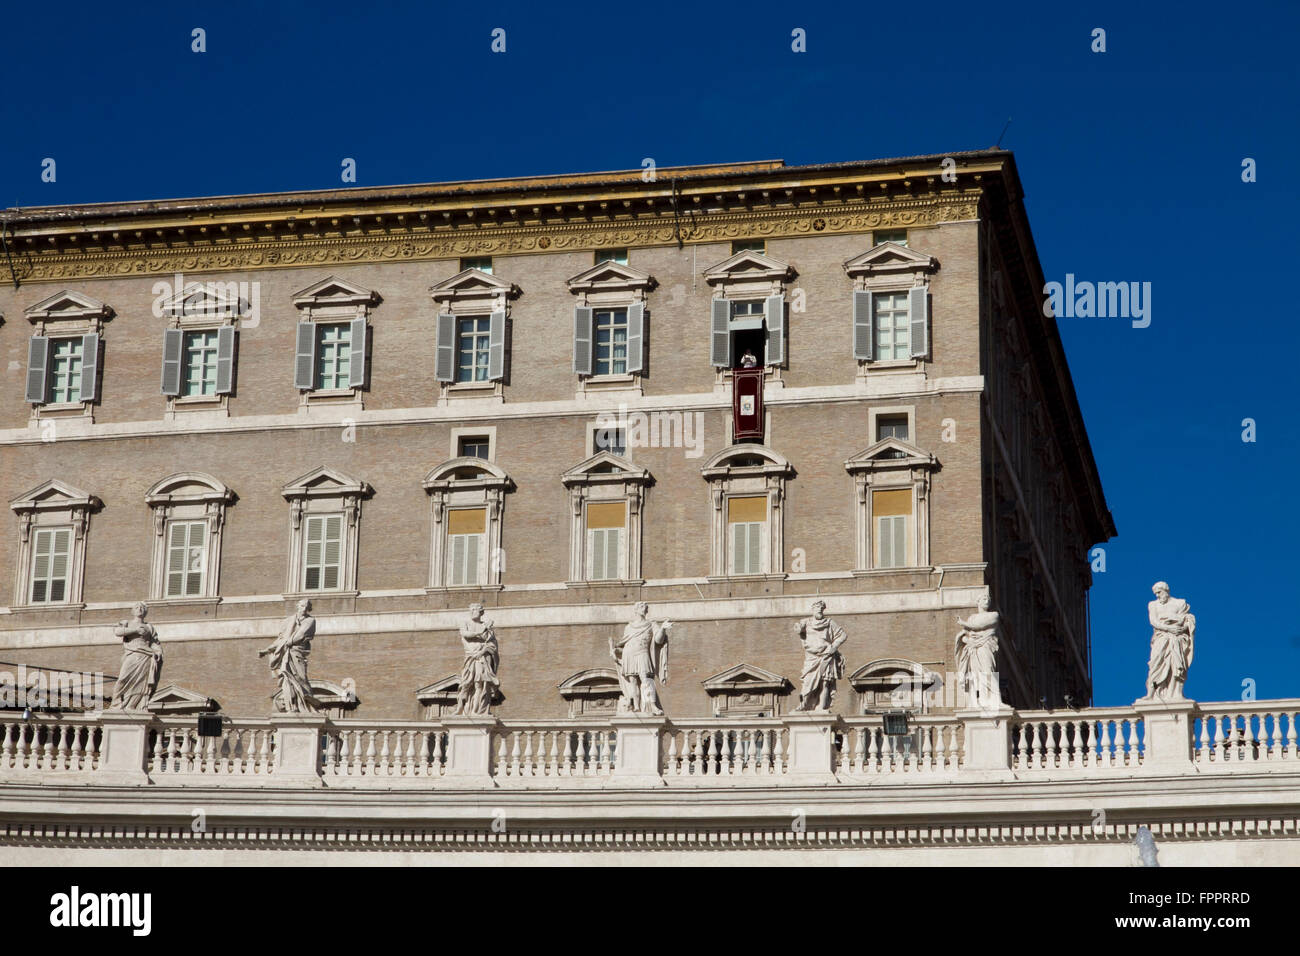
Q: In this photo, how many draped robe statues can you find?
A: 7